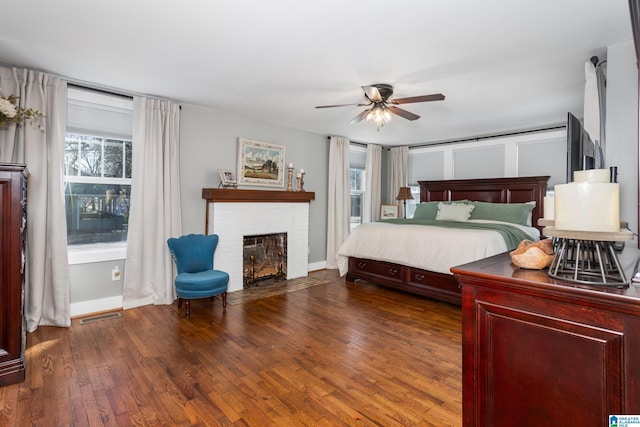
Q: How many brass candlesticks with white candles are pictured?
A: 3